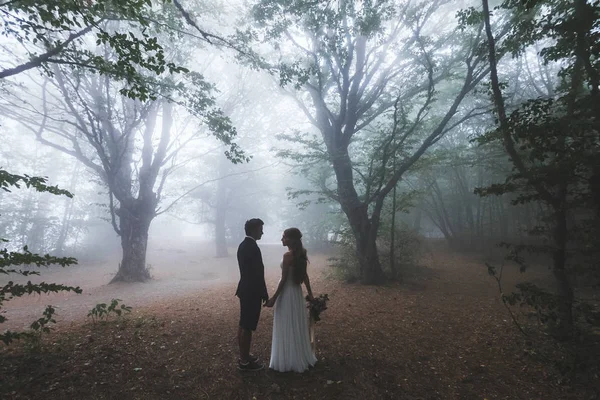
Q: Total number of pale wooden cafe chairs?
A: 0